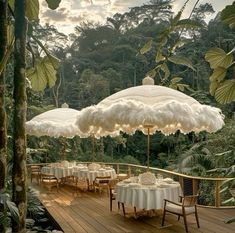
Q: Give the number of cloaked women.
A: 0